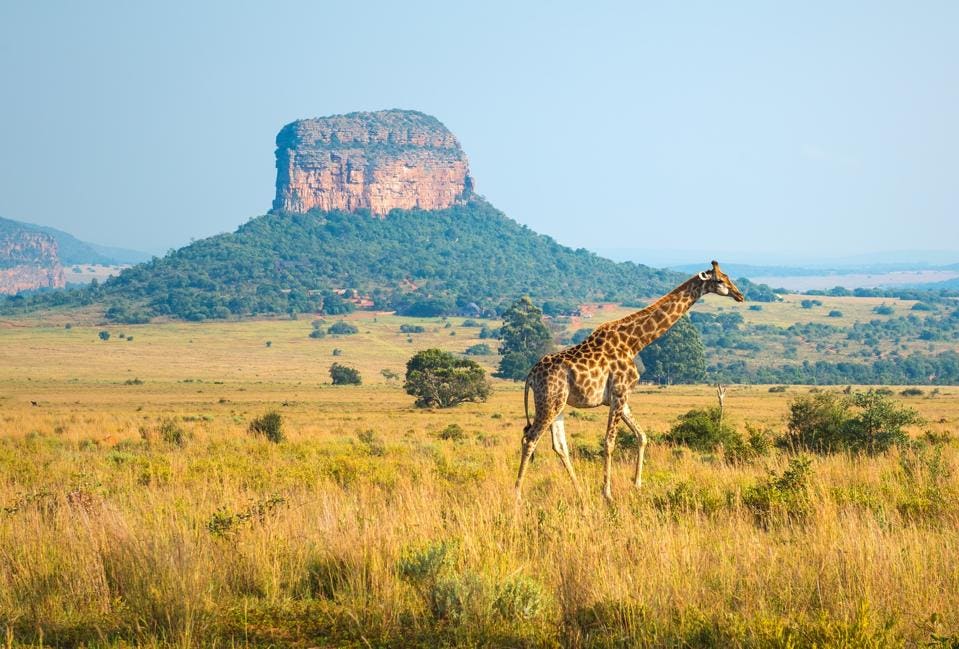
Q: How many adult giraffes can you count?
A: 1